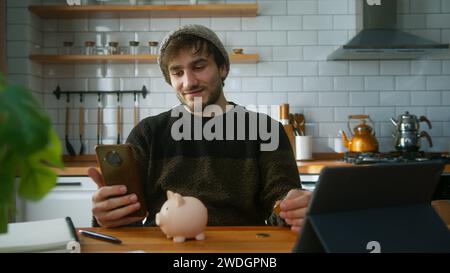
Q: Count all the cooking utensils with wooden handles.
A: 5